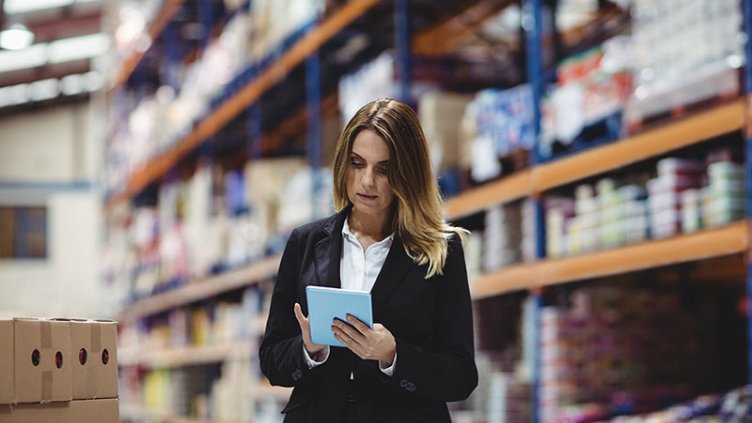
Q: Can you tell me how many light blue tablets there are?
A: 1